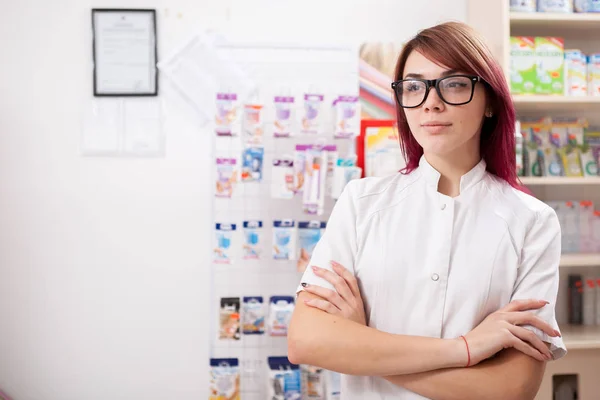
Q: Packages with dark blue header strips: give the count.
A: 8